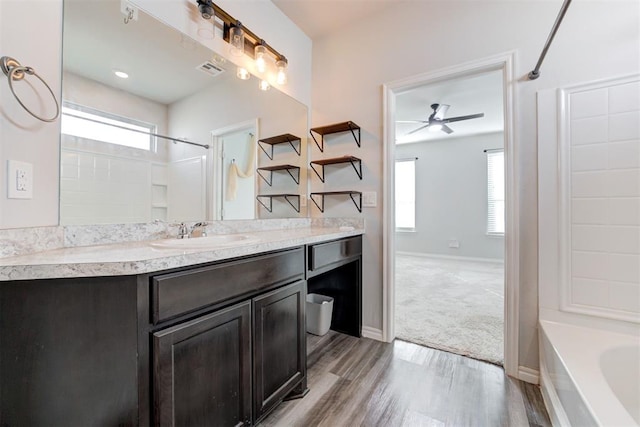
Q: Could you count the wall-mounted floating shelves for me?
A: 3